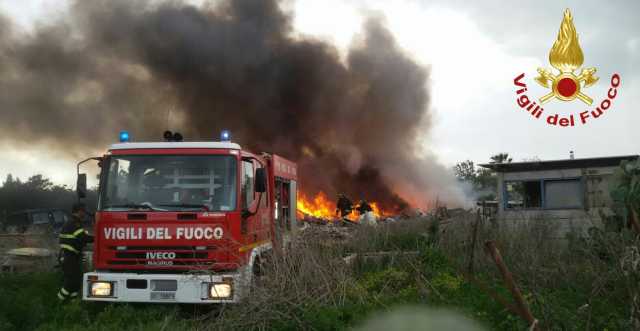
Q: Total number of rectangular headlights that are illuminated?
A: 2